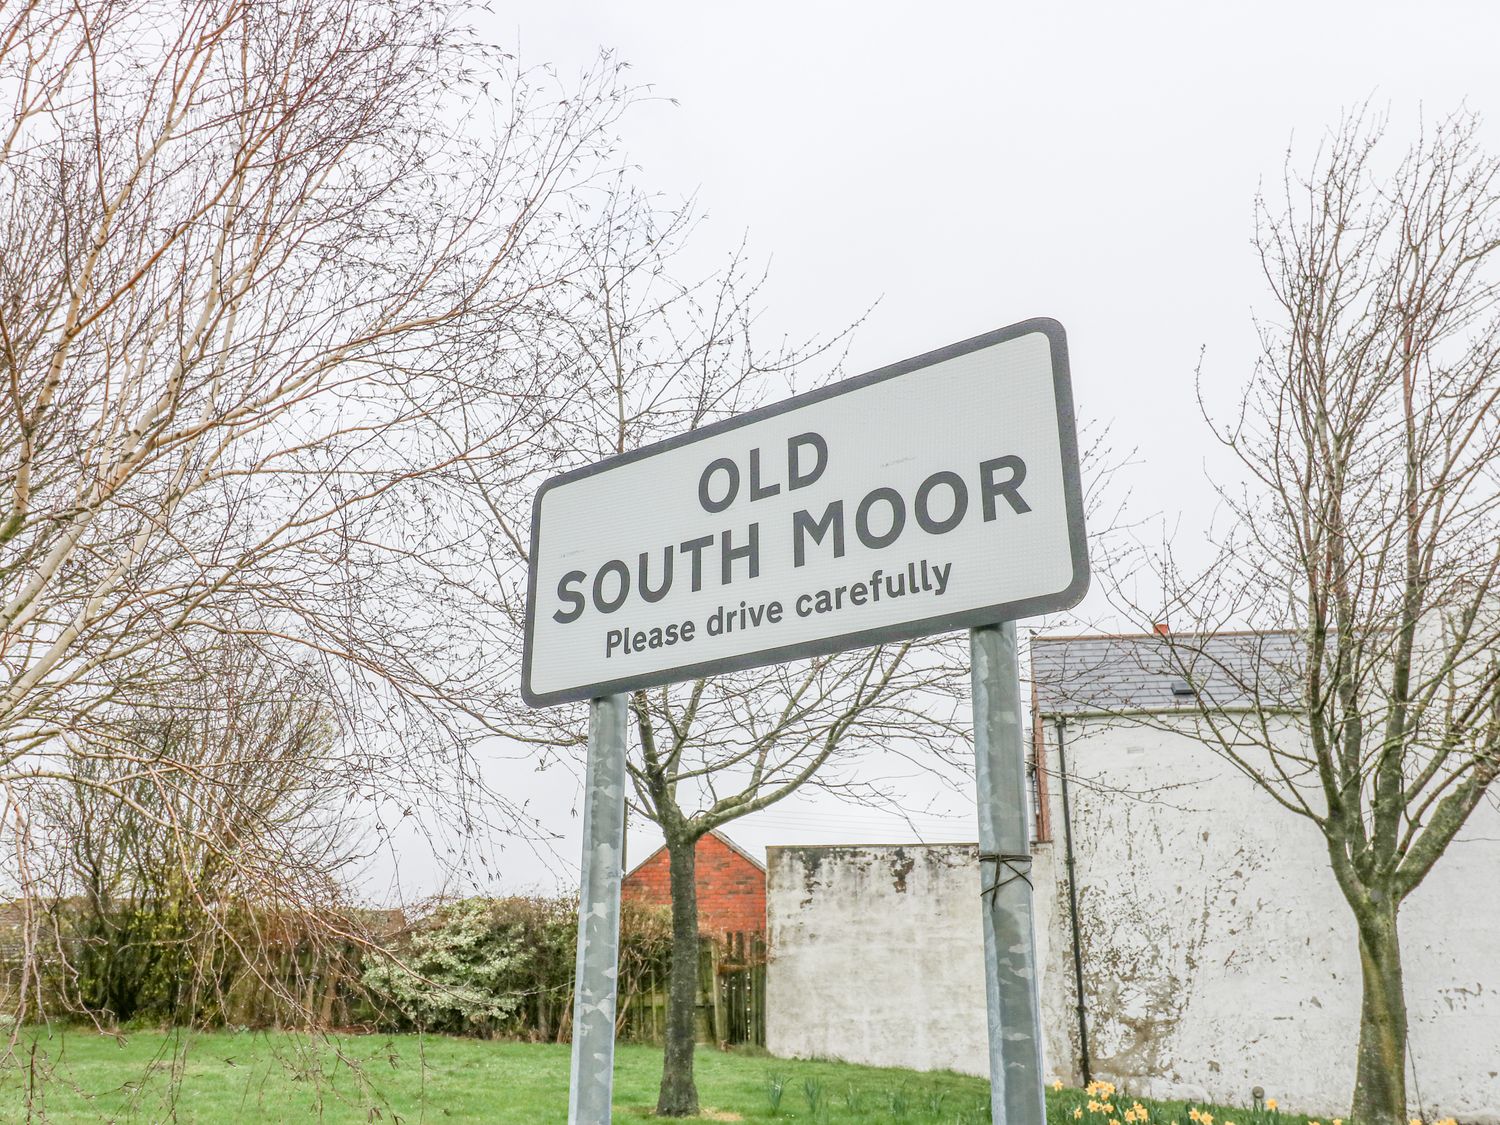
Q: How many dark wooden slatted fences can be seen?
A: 1